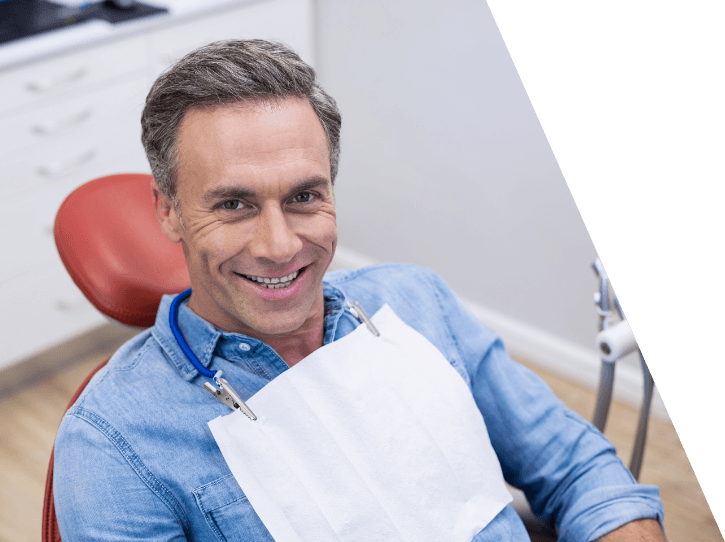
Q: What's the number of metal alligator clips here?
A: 2